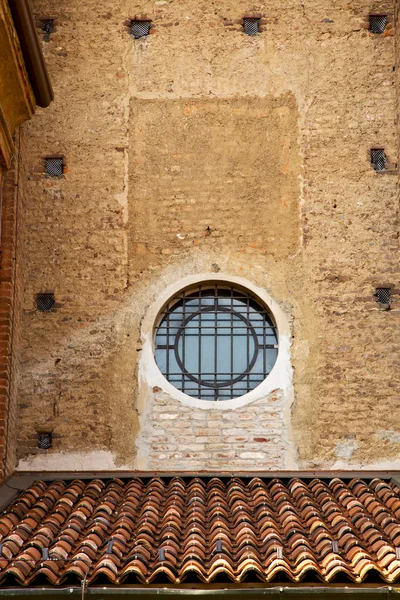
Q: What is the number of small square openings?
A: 9